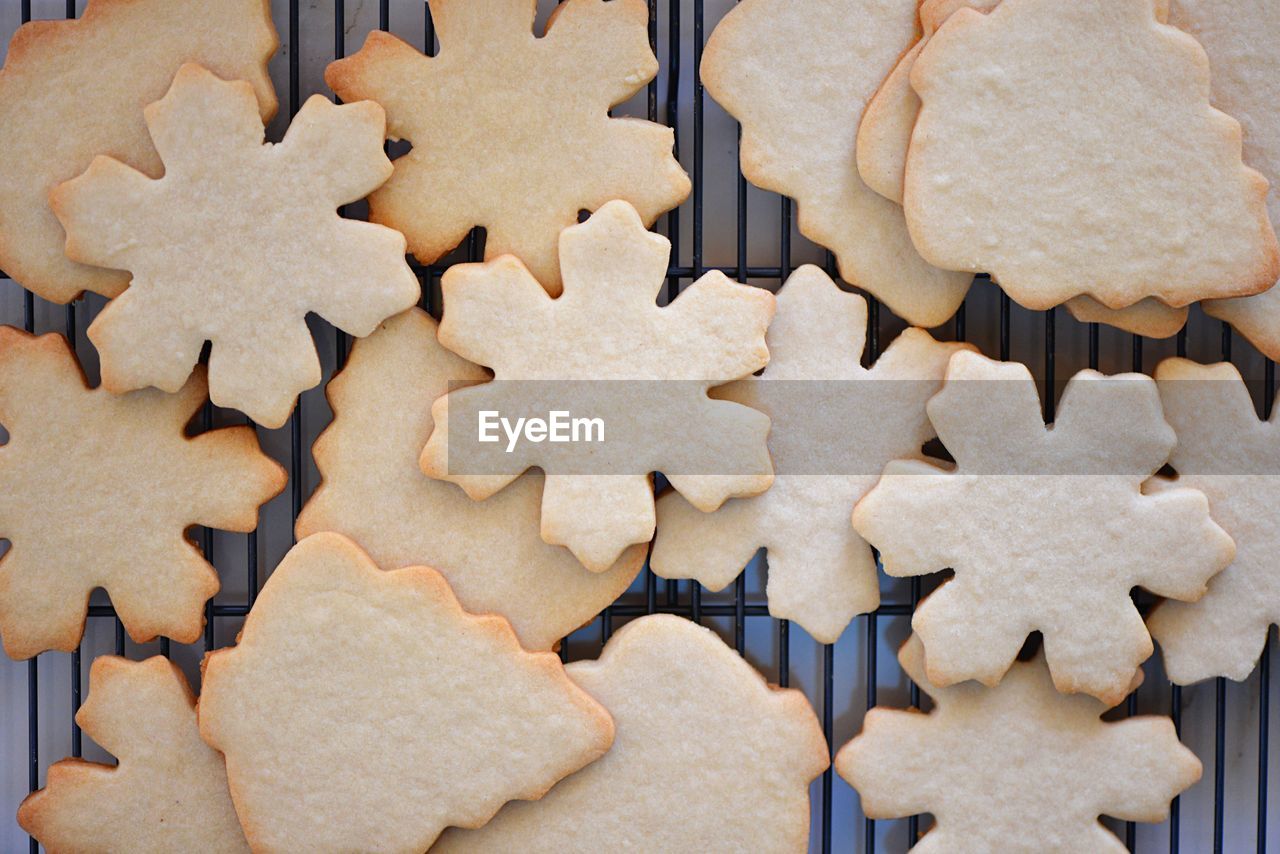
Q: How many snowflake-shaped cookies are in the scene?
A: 9